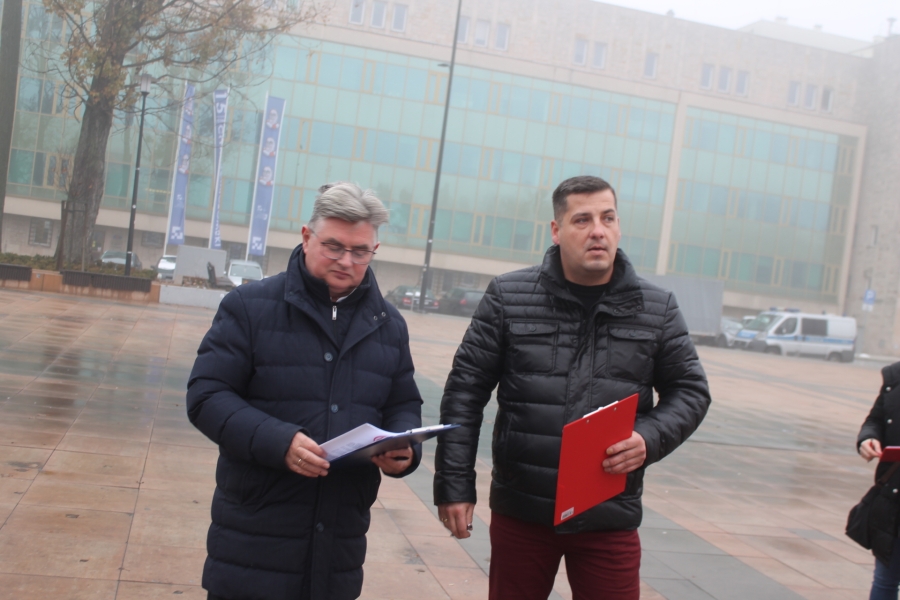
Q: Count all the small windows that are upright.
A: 15